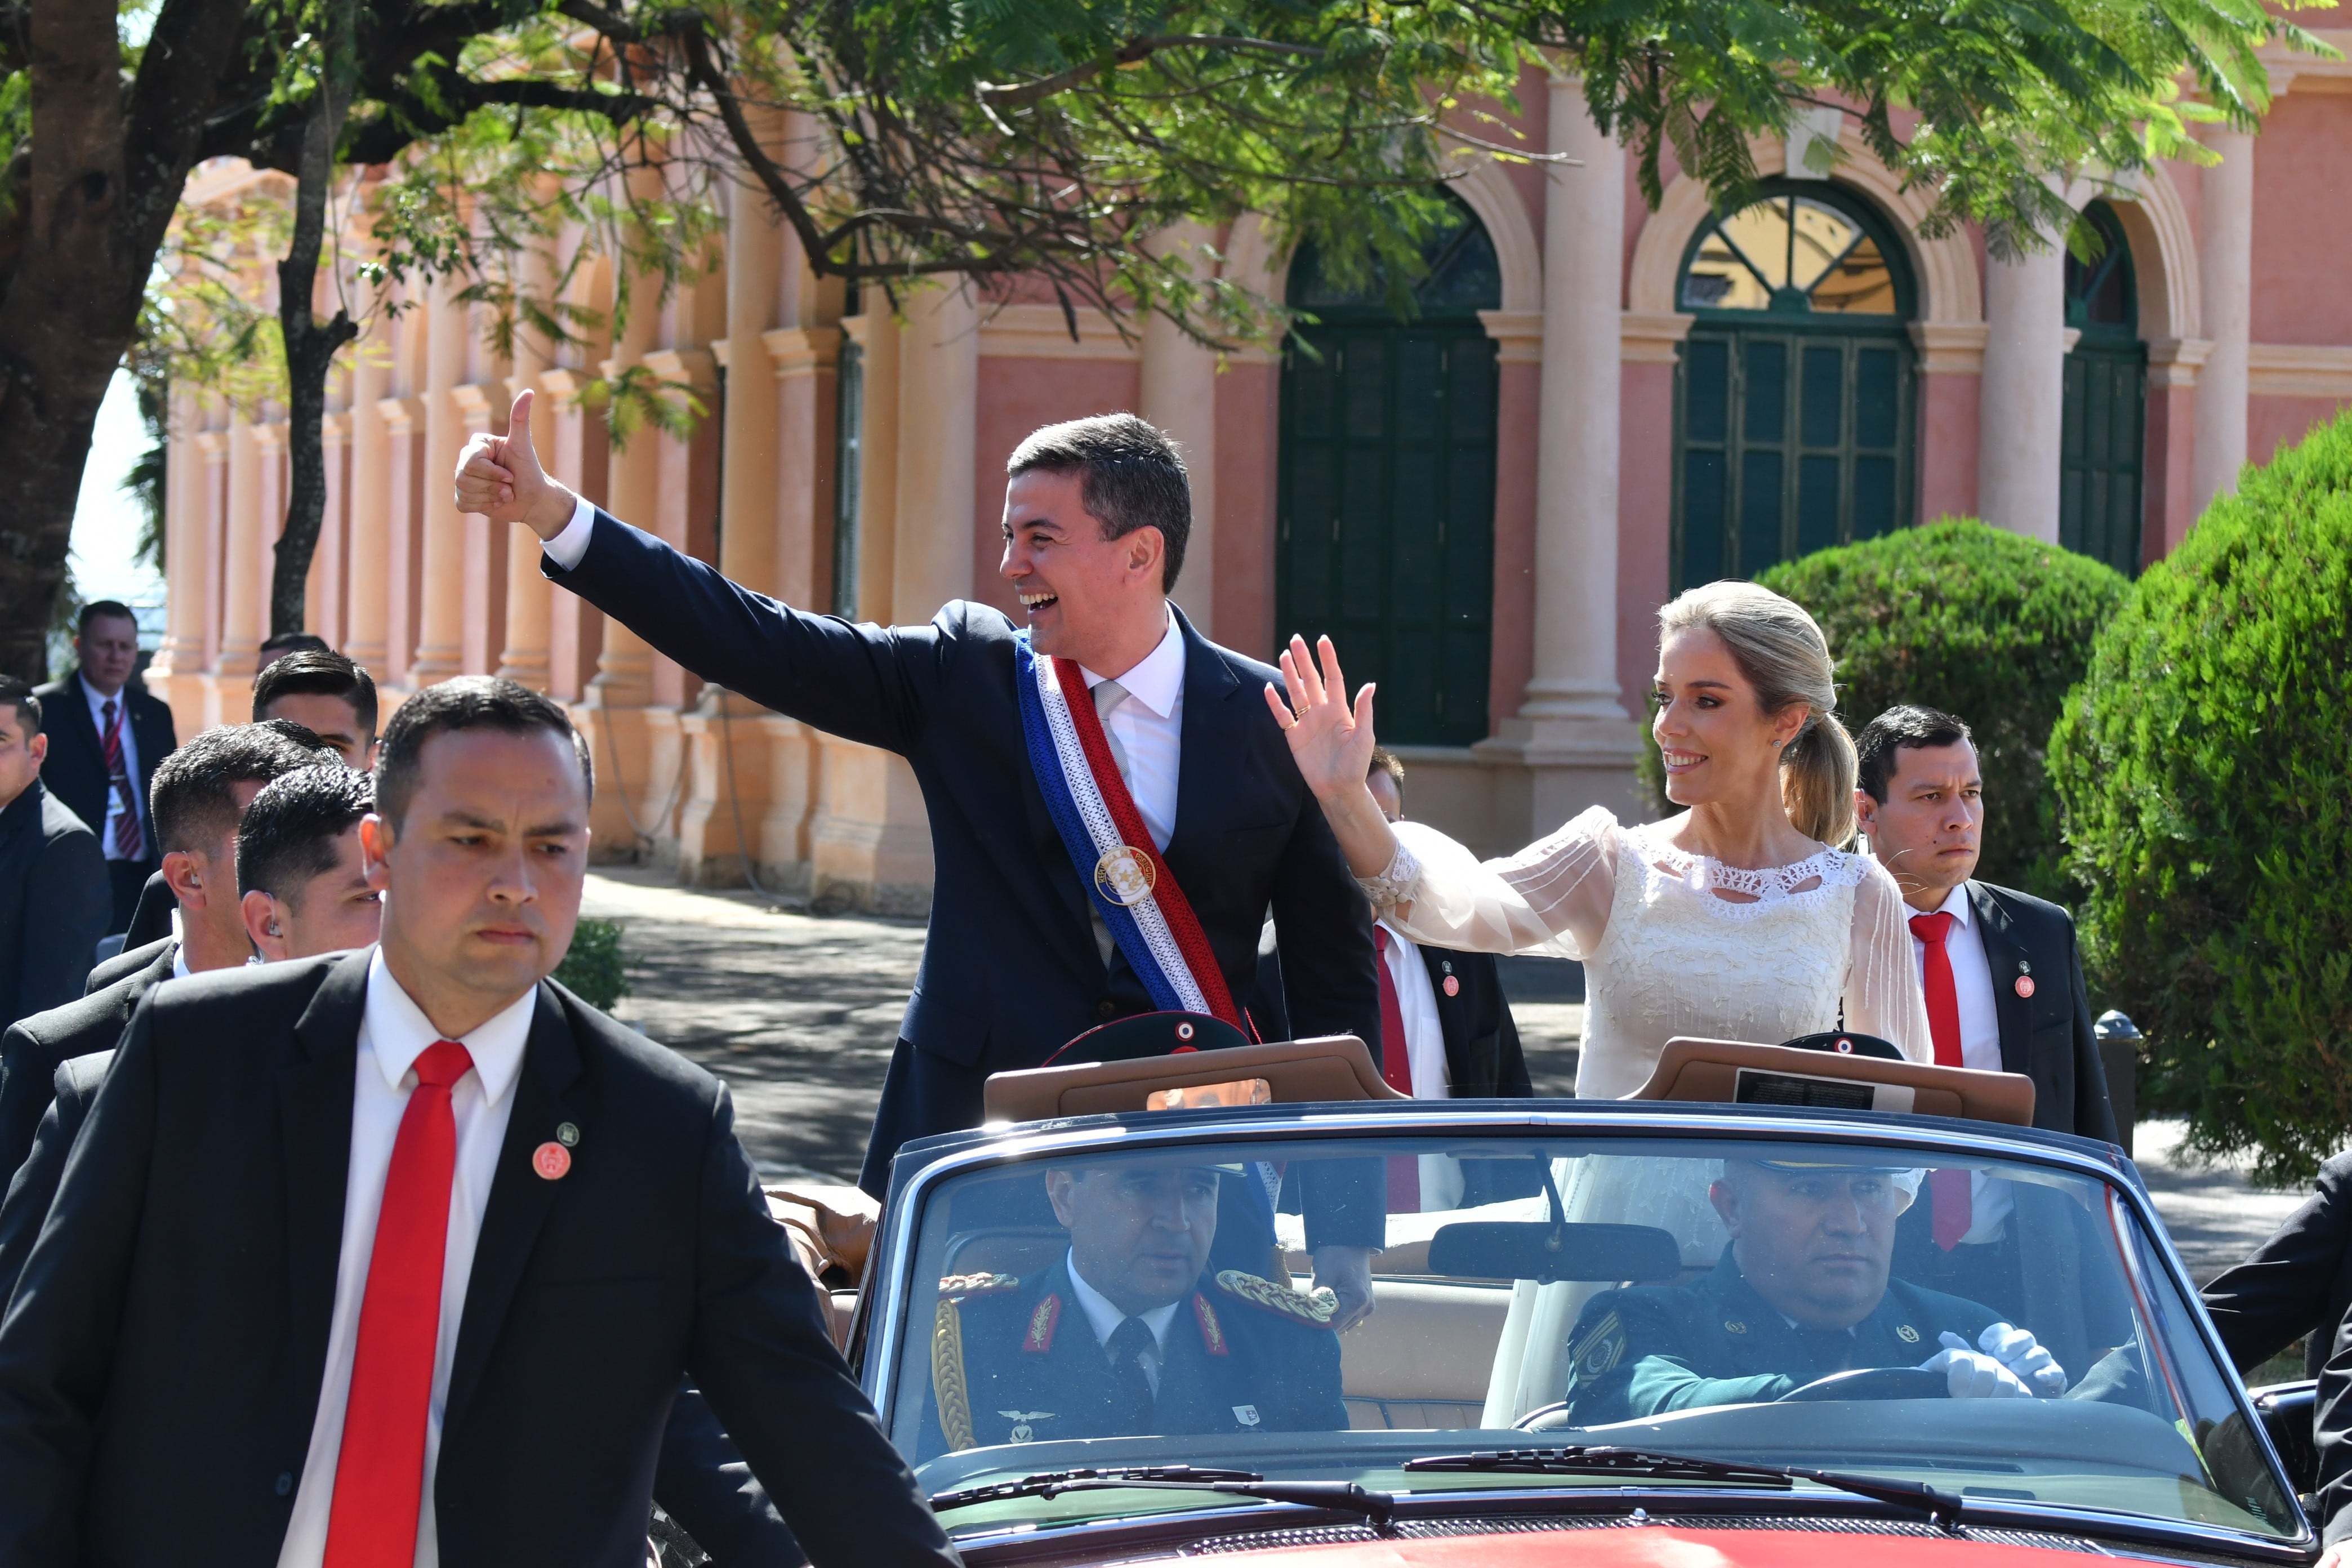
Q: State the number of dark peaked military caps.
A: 2